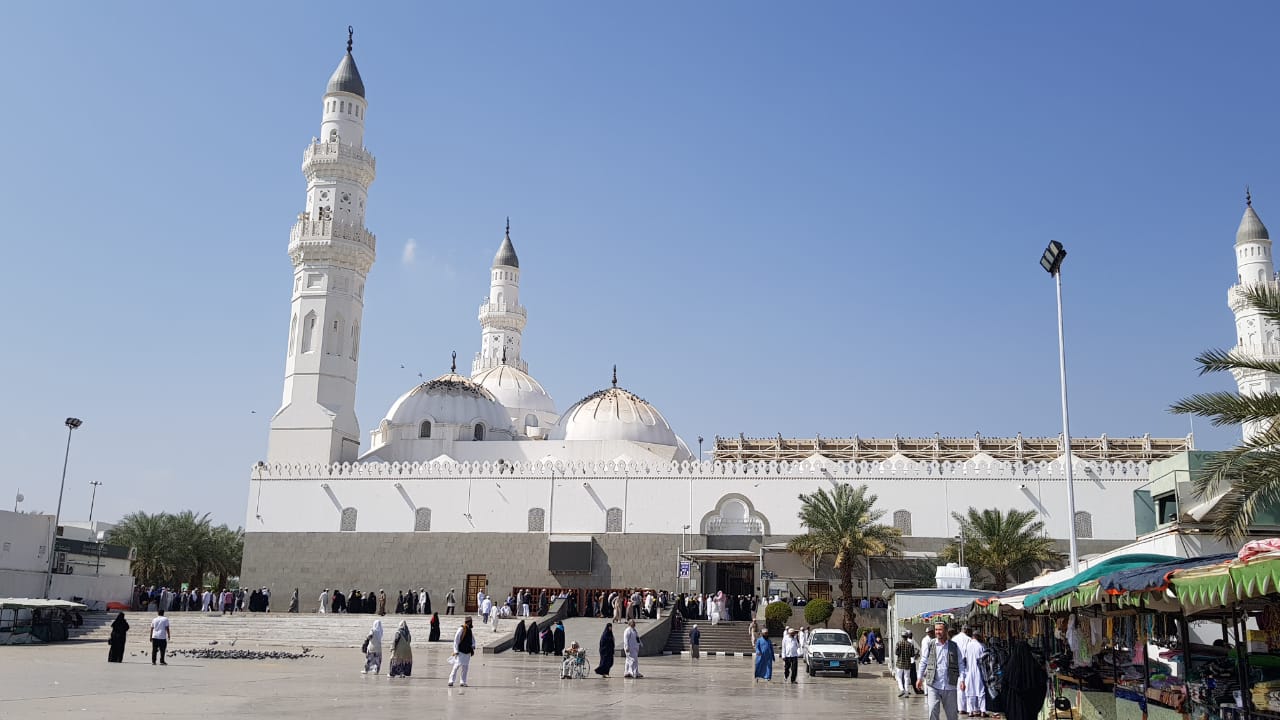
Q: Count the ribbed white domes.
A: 3